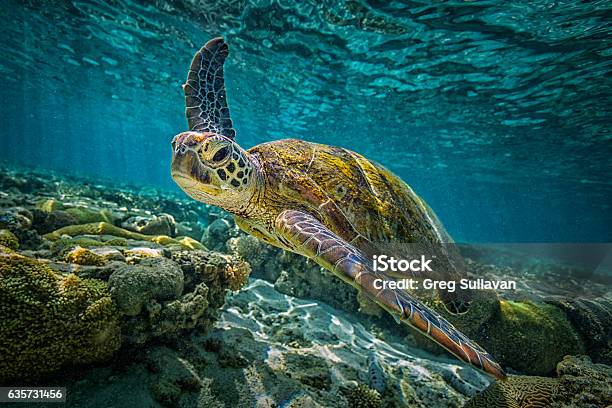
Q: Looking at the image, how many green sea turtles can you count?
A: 1